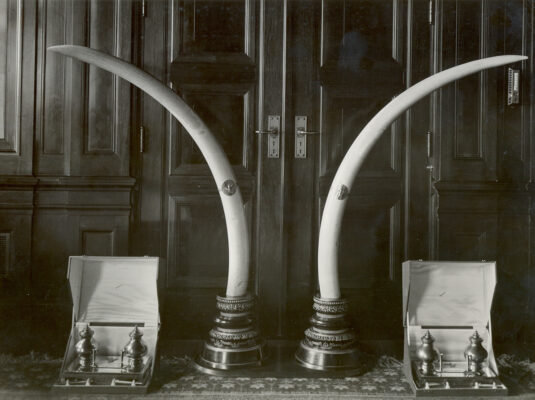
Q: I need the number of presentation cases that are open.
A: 2